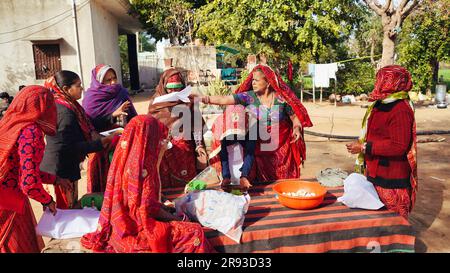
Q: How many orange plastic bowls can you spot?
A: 1